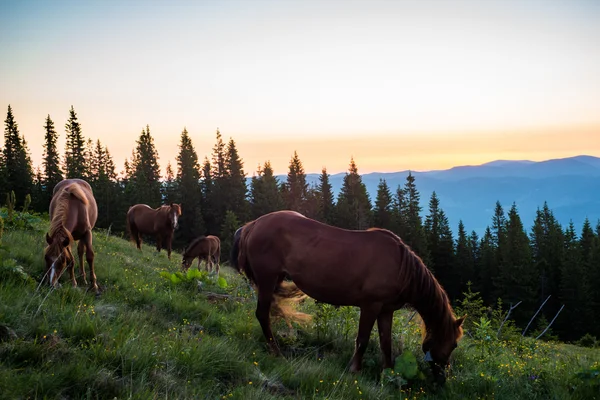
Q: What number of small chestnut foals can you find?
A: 1